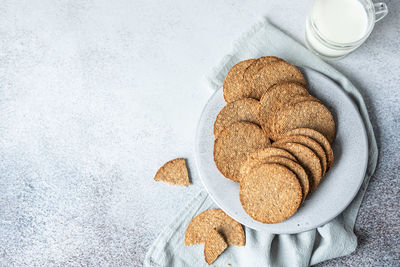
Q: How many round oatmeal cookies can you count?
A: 14